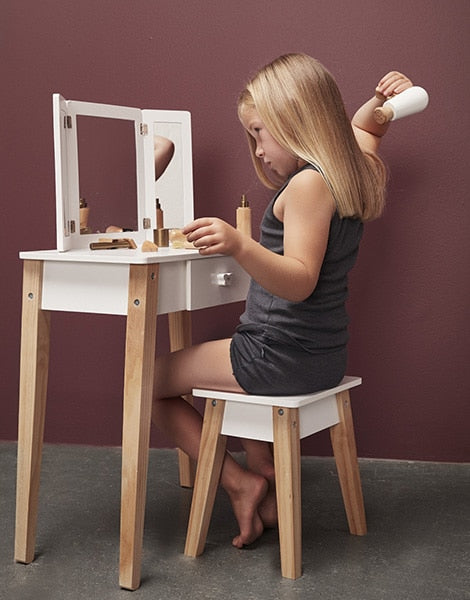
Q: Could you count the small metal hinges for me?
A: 4